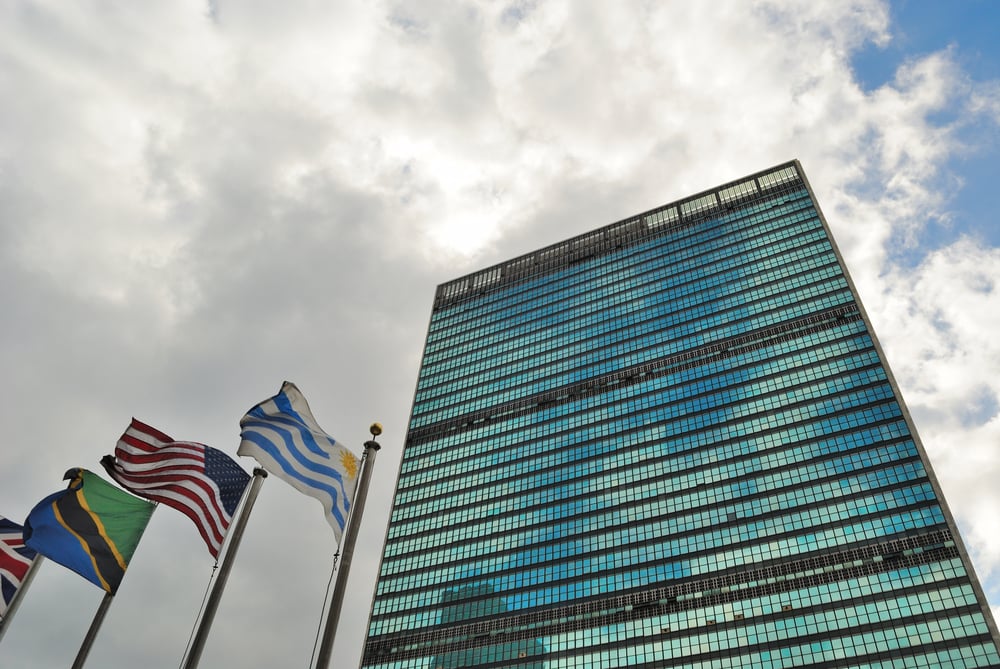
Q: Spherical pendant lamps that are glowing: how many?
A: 0